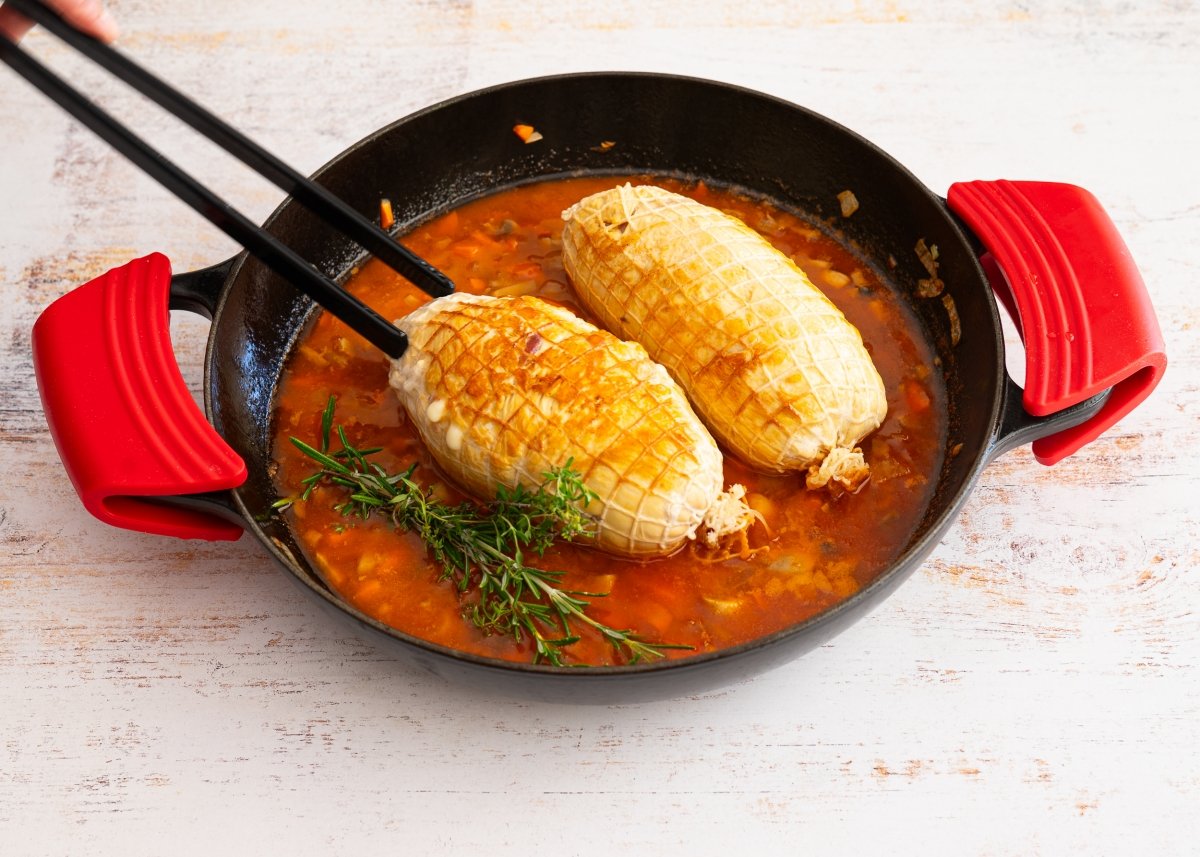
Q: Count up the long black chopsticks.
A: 2